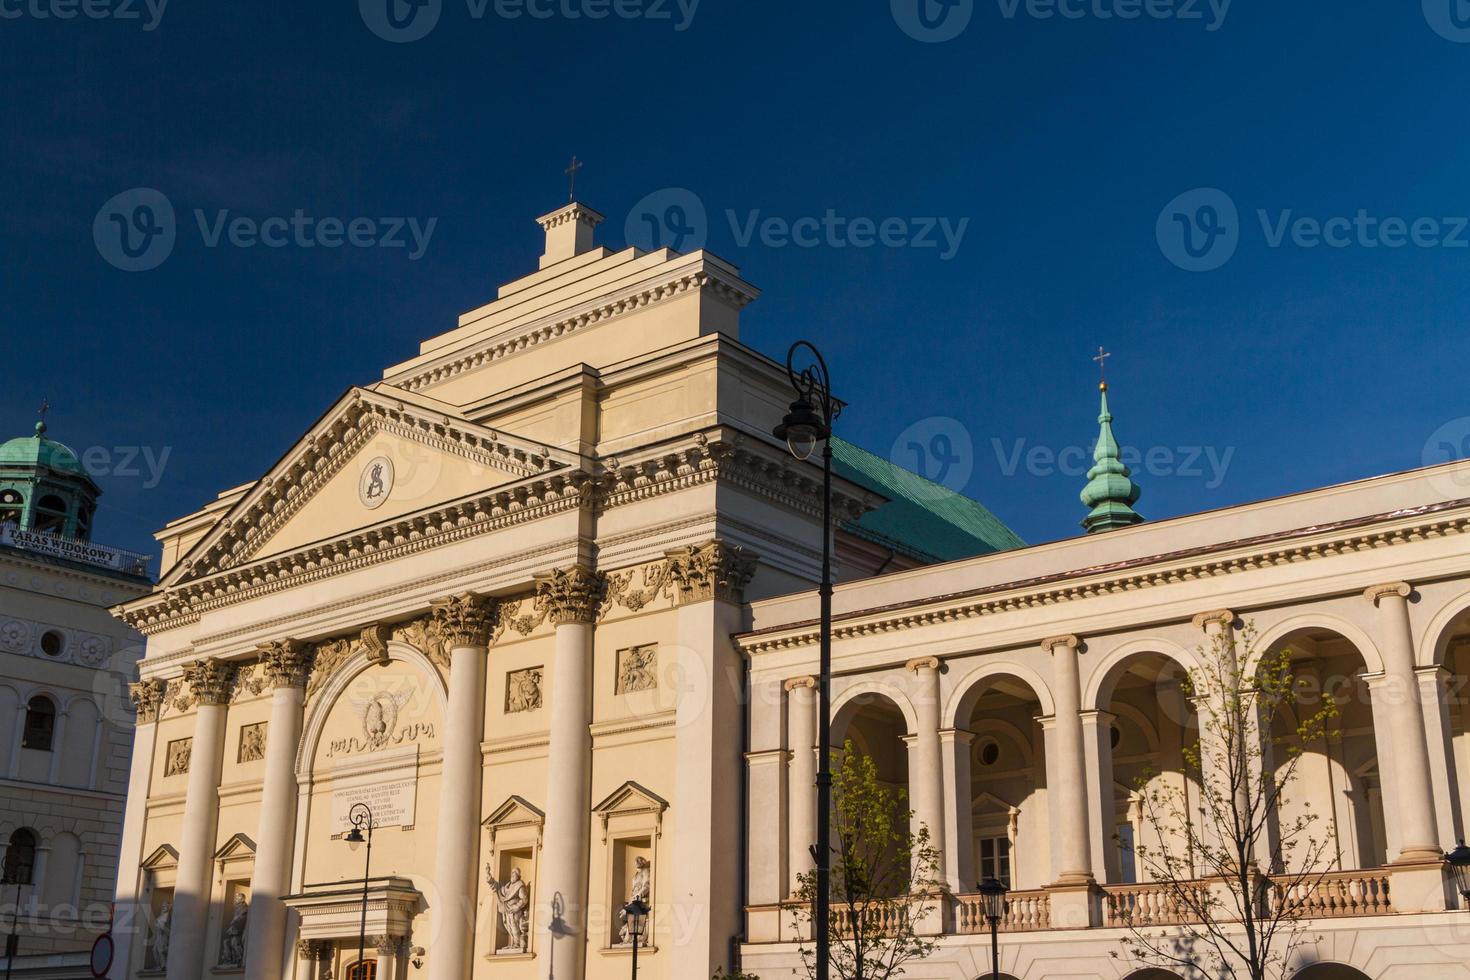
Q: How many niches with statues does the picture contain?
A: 4